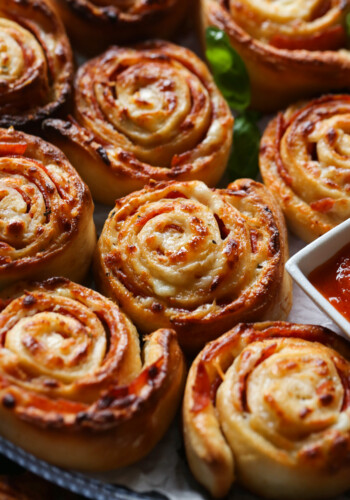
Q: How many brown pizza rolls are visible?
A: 9